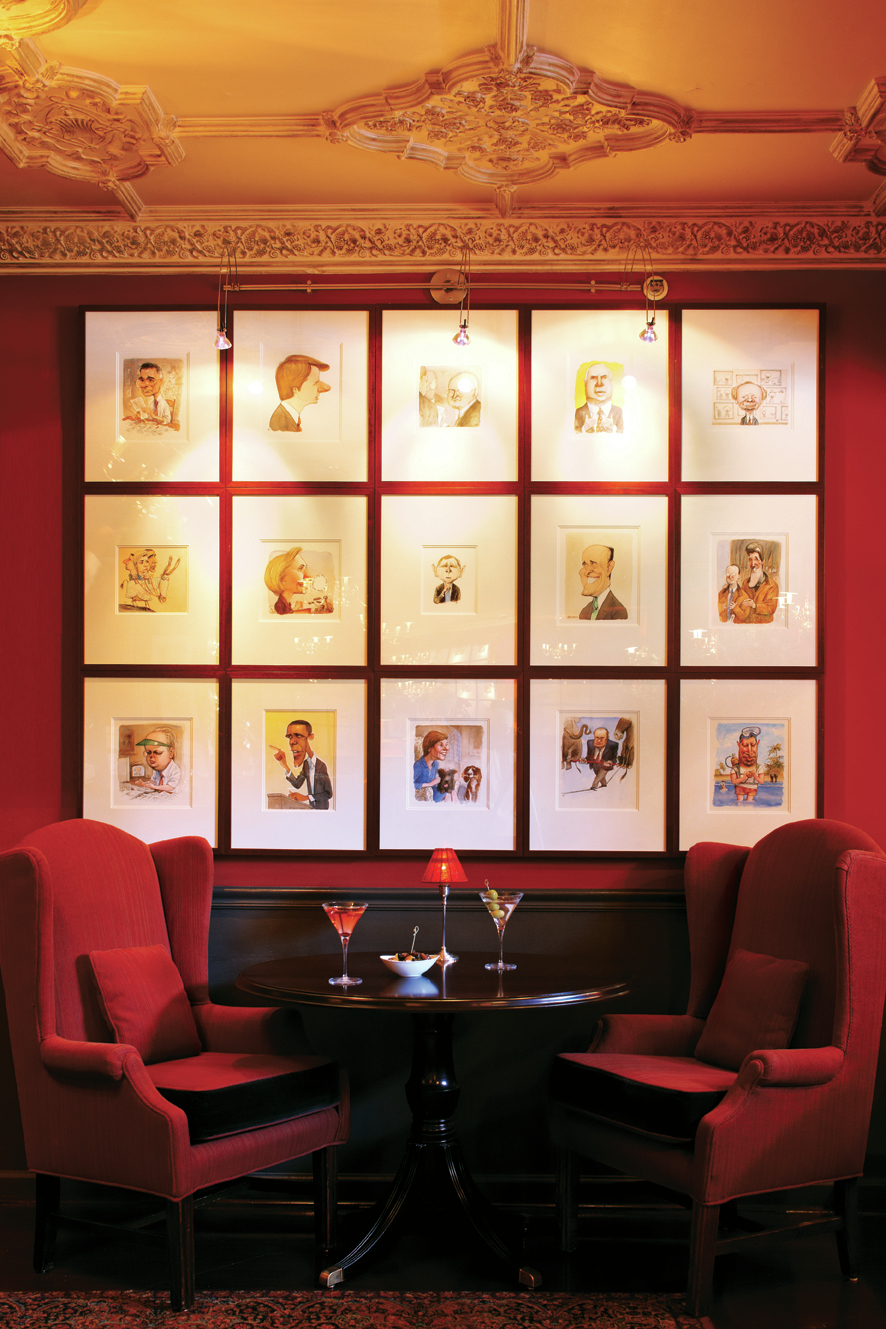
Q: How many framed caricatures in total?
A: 15